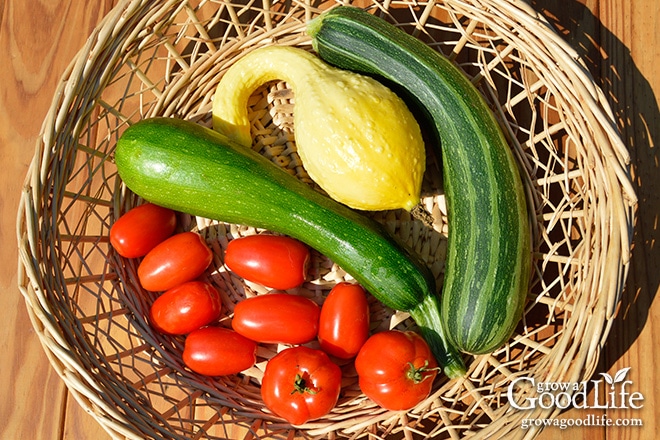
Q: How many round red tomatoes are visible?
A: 2